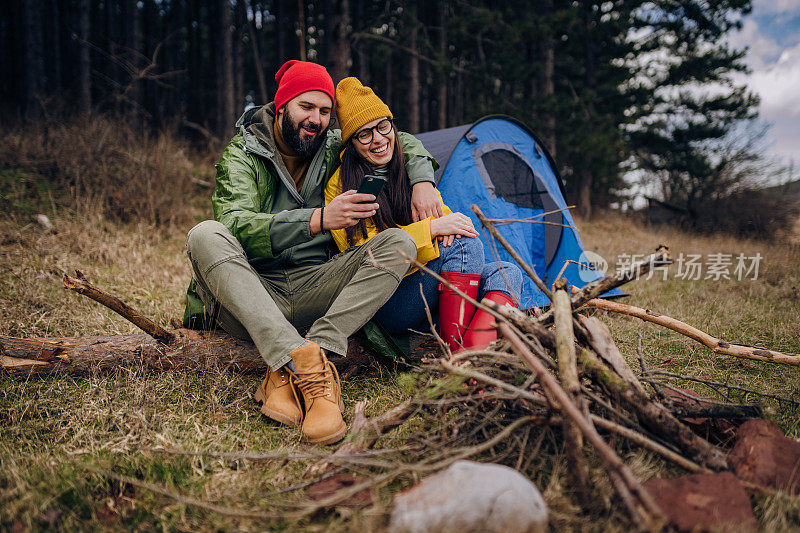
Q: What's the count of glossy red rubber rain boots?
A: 2